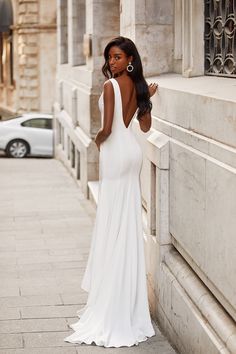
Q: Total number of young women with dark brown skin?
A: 1